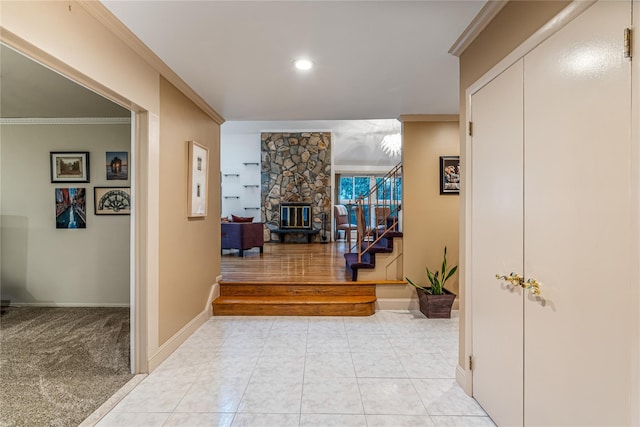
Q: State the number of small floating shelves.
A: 5